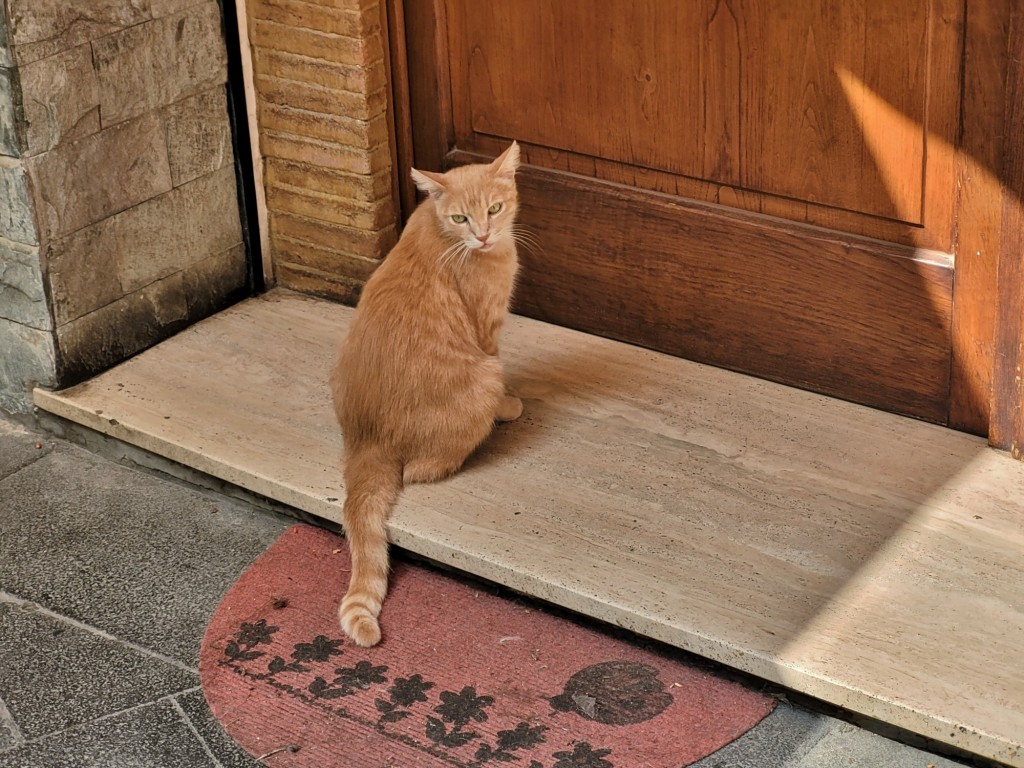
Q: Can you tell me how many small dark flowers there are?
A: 7